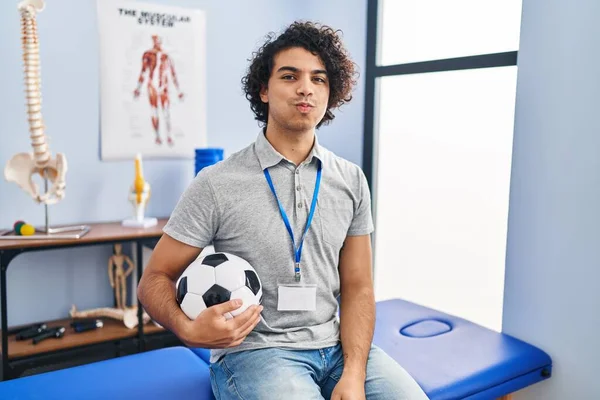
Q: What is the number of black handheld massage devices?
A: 3